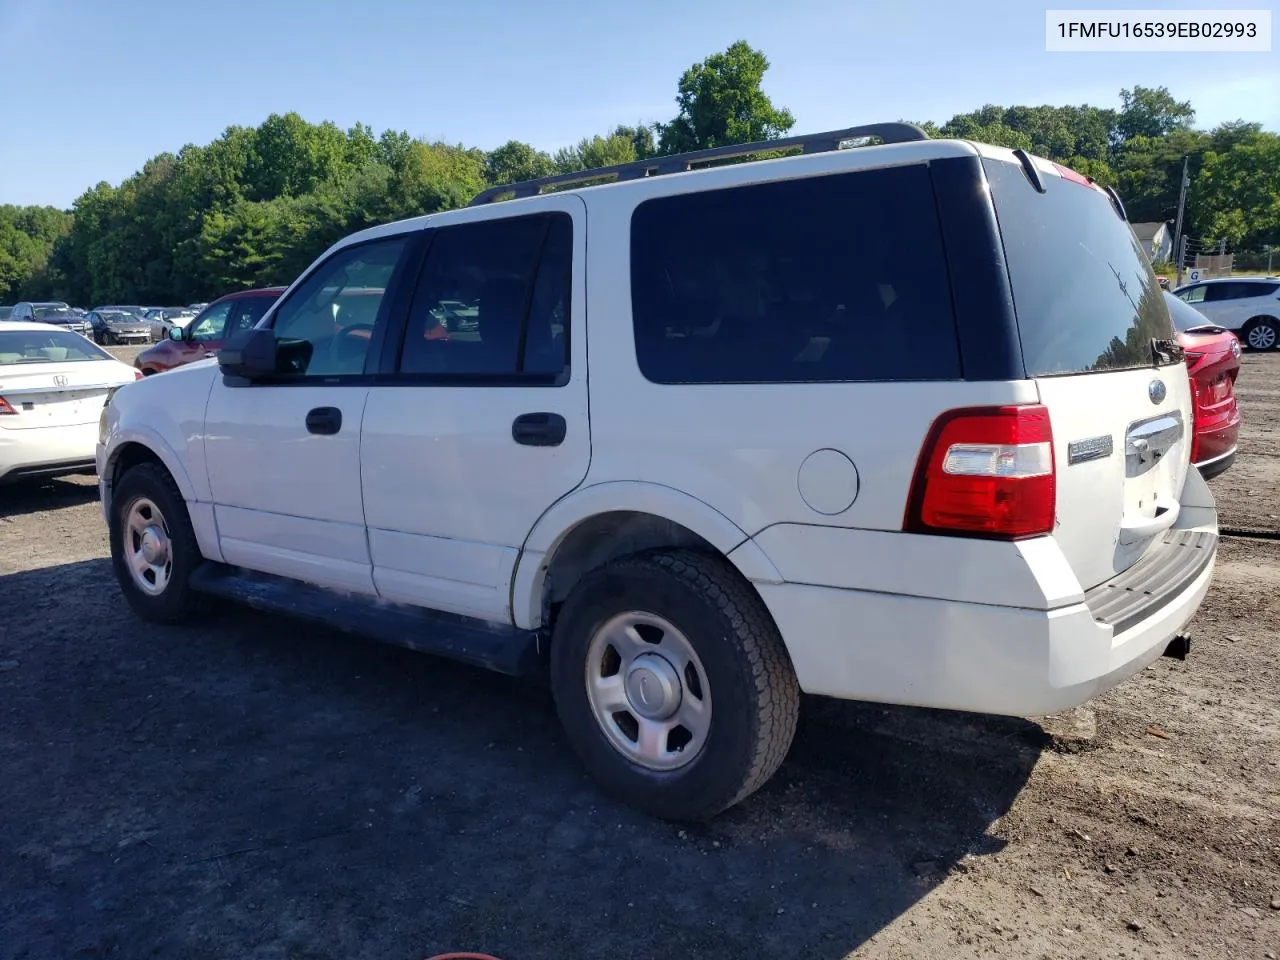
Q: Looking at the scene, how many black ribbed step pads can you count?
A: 1